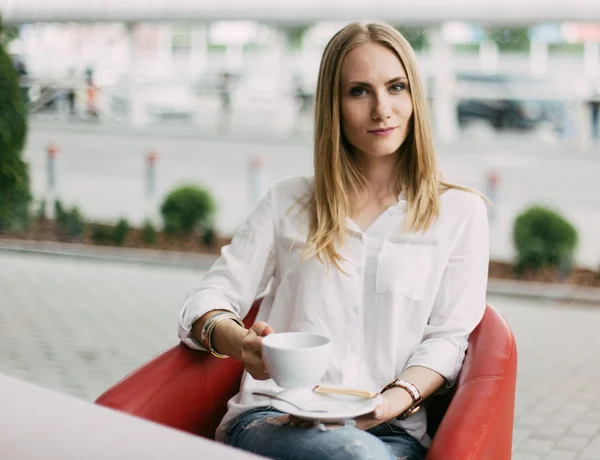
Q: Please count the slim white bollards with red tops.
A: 4